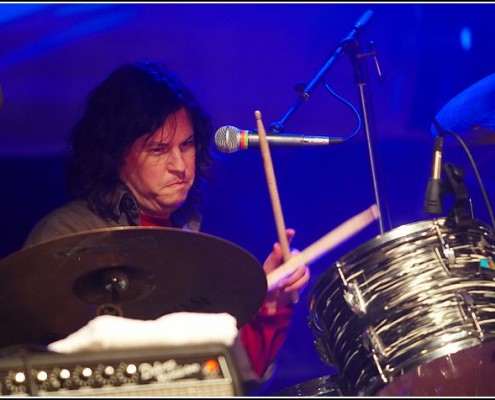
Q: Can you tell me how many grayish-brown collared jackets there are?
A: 1